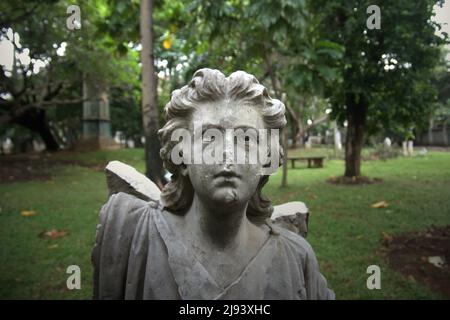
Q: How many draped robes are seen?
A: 1